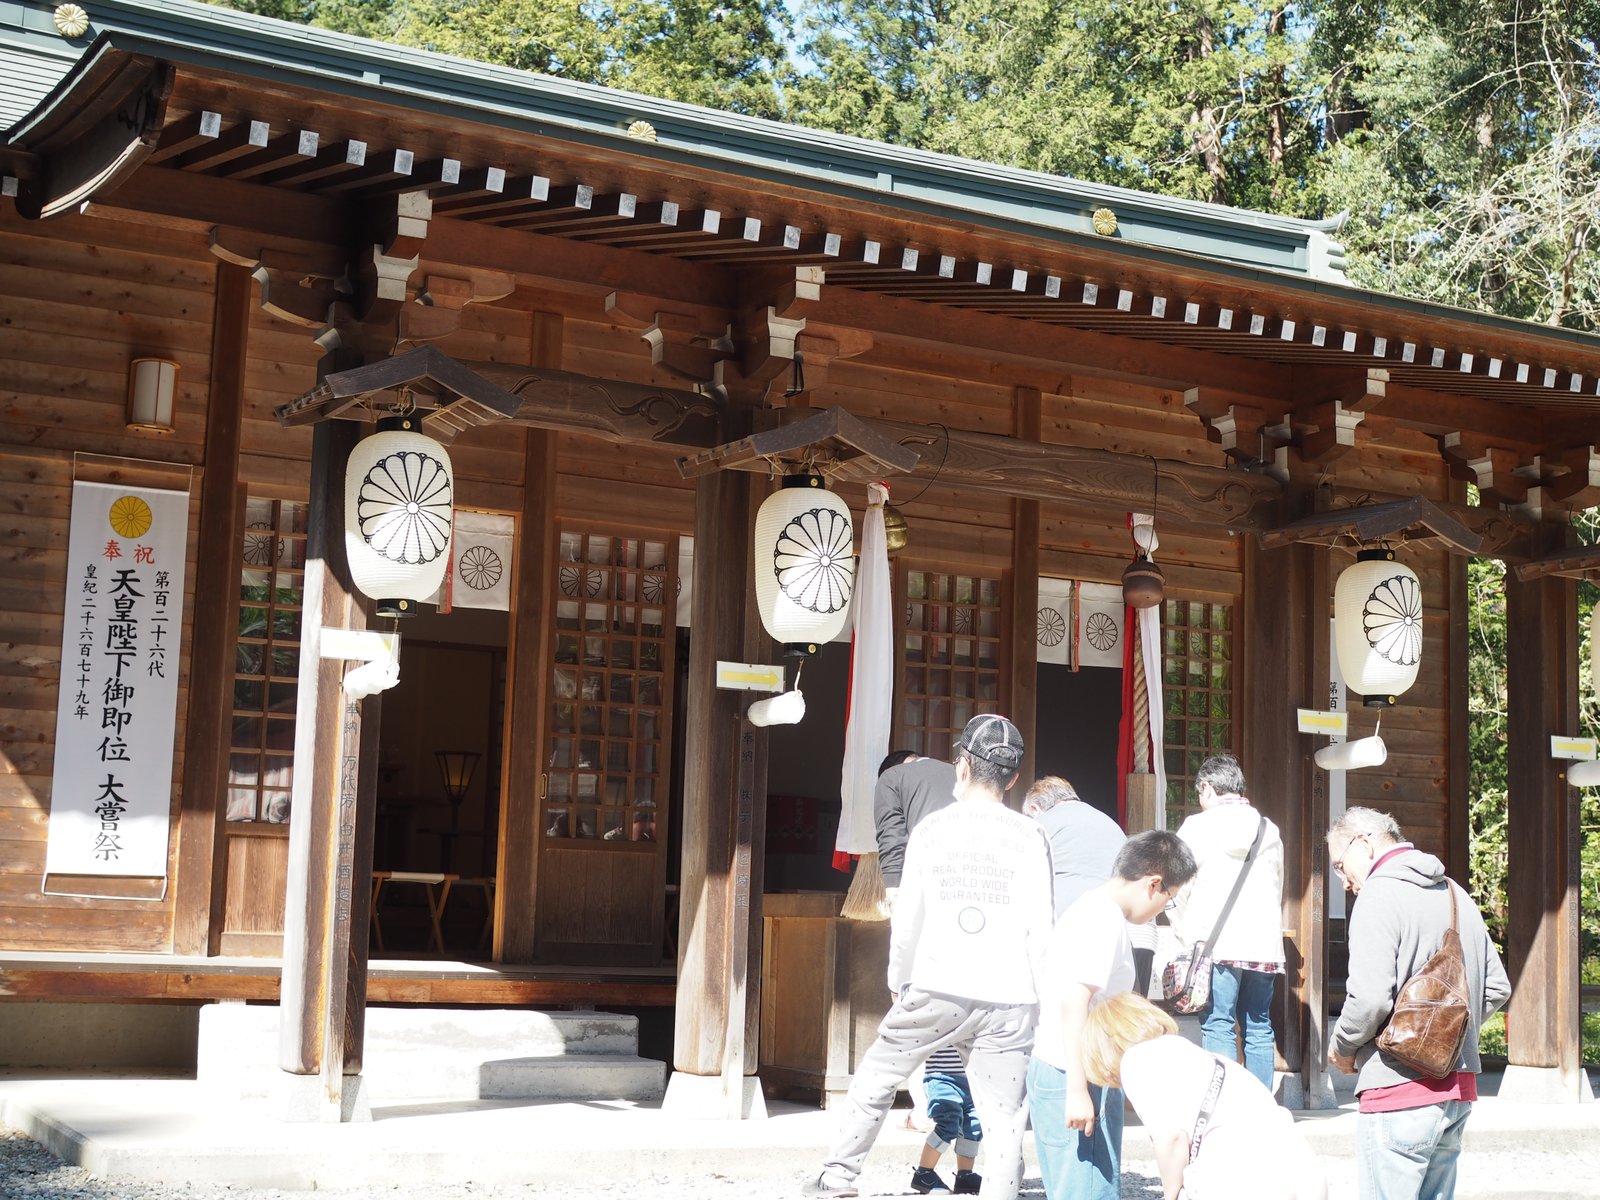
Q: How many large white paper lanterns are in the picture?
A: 3